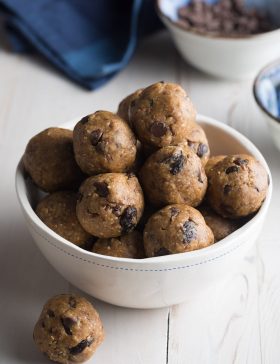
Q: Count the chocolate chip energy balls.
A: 14